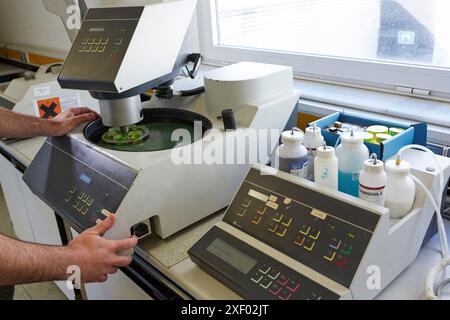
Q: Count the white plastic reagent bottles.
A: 6